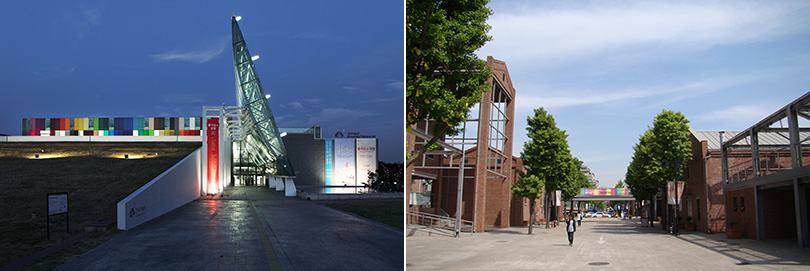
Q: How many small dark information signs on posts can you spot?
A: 1